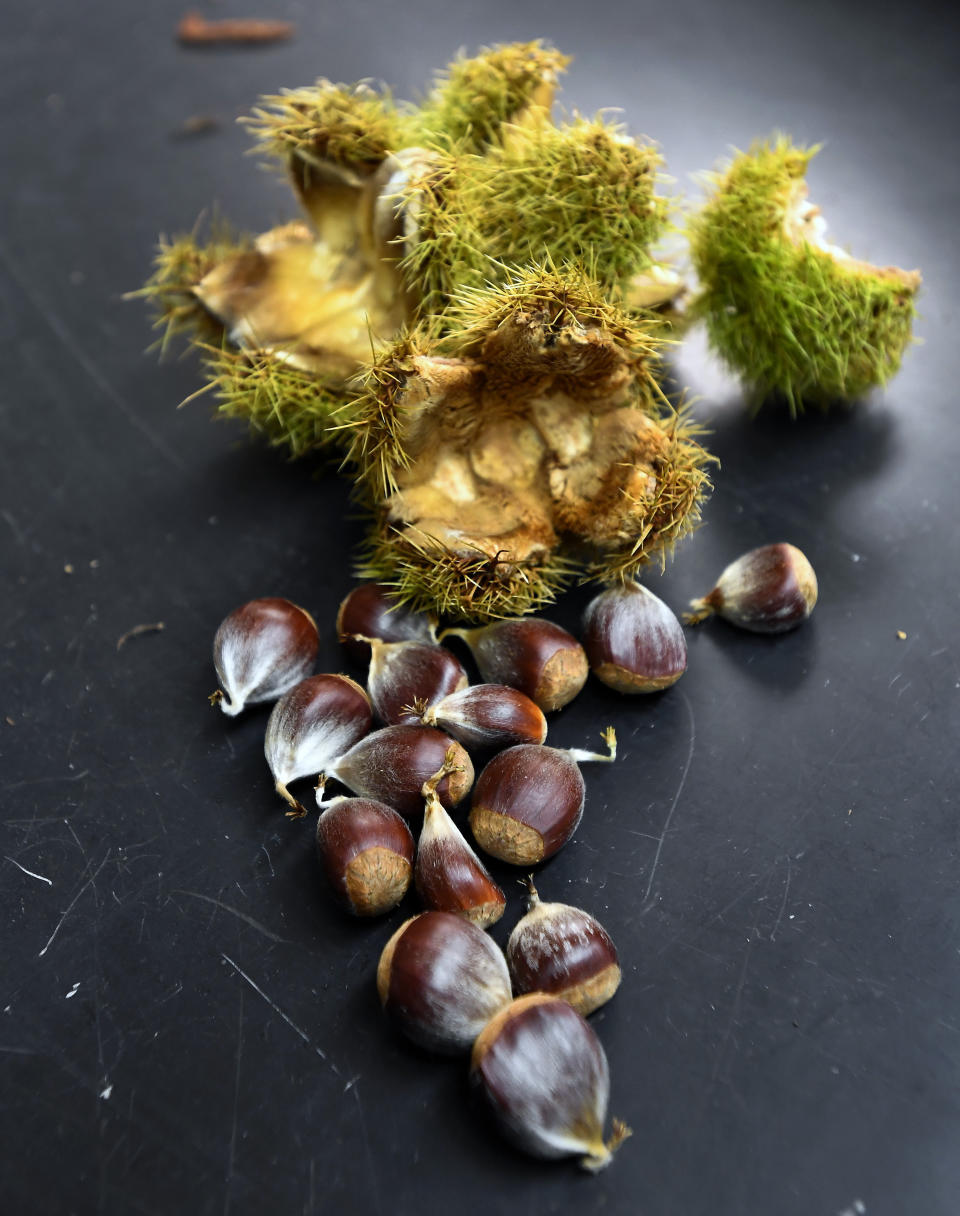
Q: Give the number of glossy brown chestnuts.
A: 15